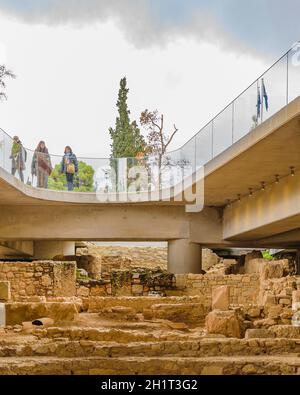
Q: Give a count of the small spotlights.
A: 6